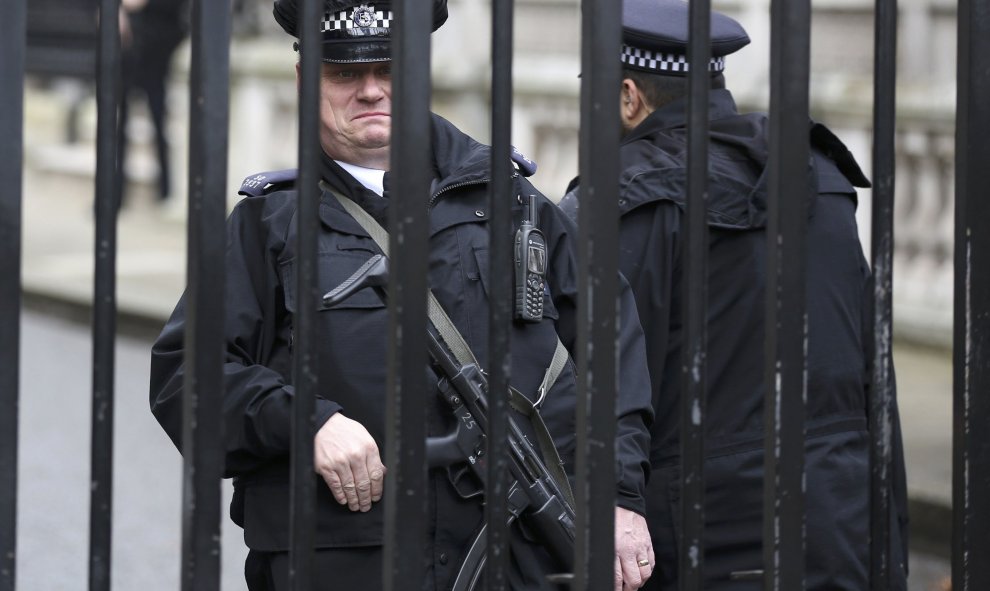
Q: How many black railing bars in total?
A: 11